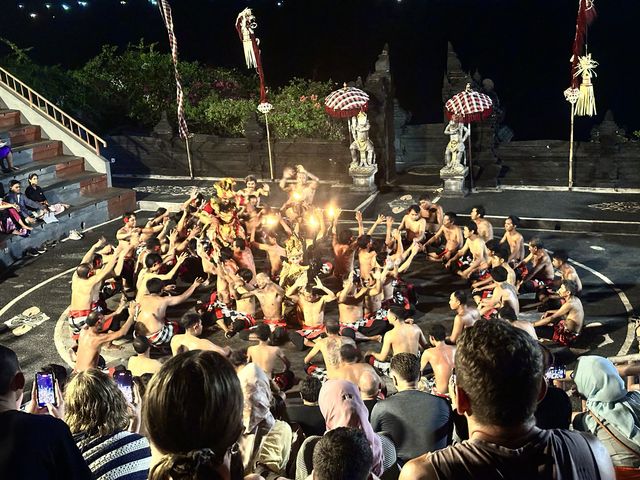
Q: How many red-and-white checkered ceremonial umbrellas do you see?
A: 2